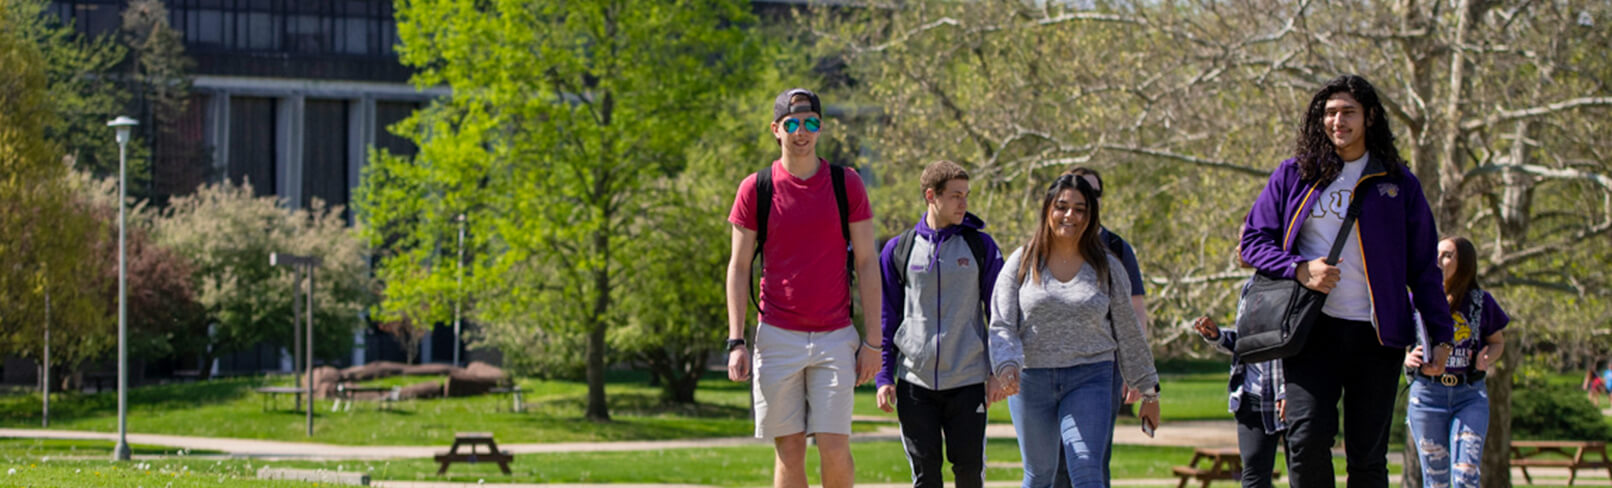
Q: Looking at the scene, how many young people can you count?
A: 7